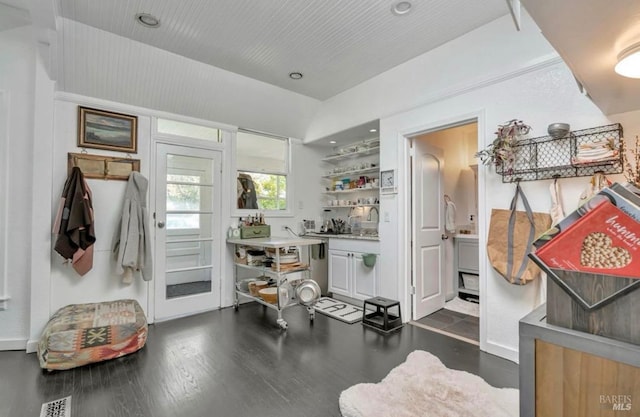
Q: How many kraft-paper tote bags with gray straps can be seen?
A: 1